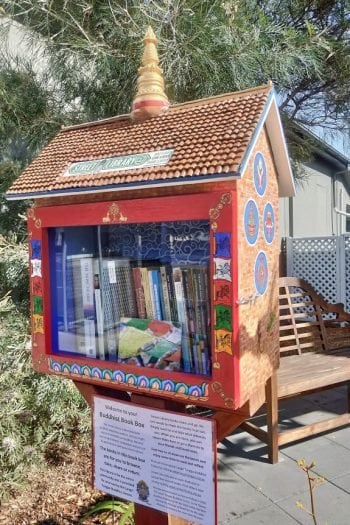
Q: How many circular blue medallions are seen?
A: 4